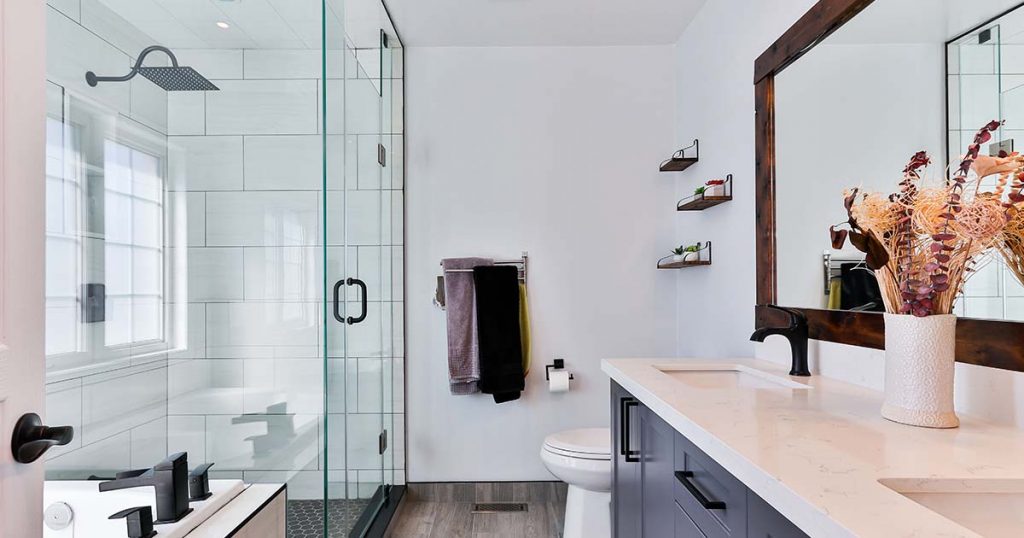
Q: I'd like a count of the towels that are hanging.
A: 3